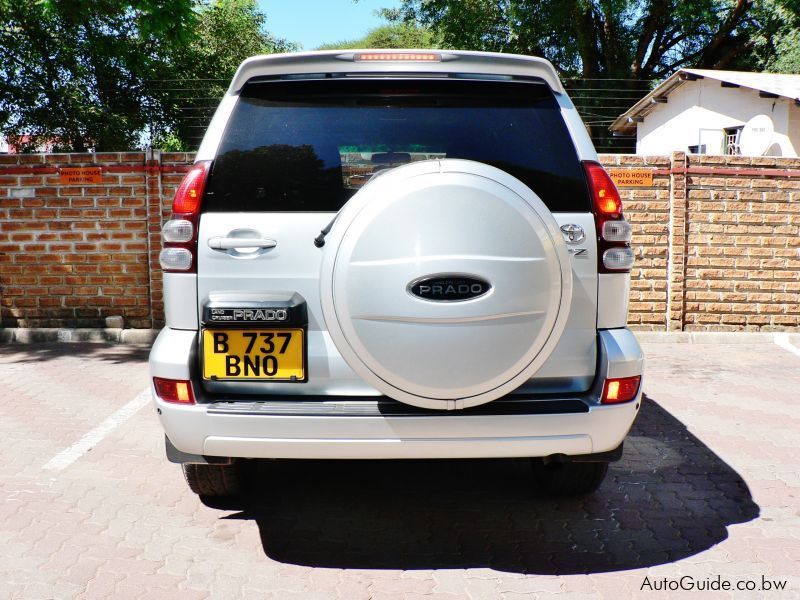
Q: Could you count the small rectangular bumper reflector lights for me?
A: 2